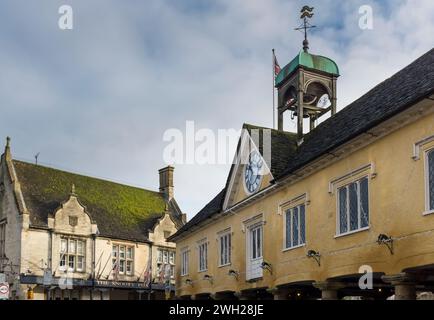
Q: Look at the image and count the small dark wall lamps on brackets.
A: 6